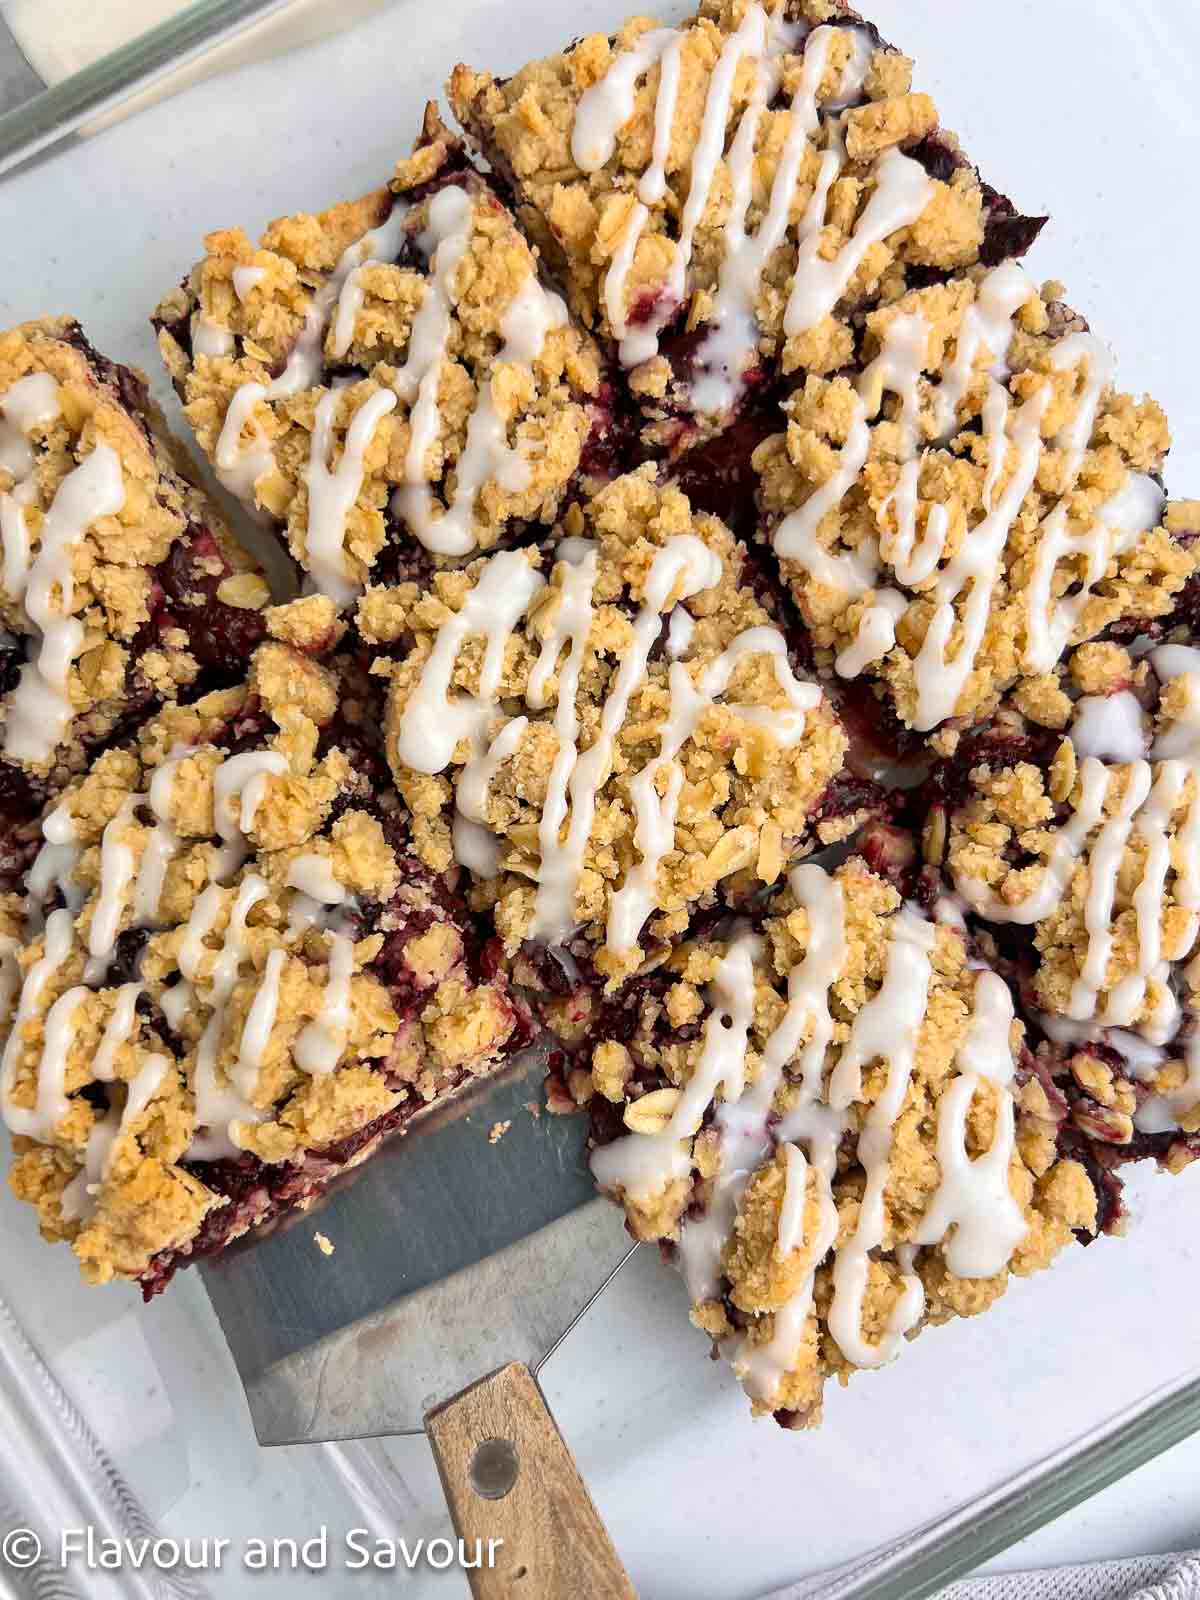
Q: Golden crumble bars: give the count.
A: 8